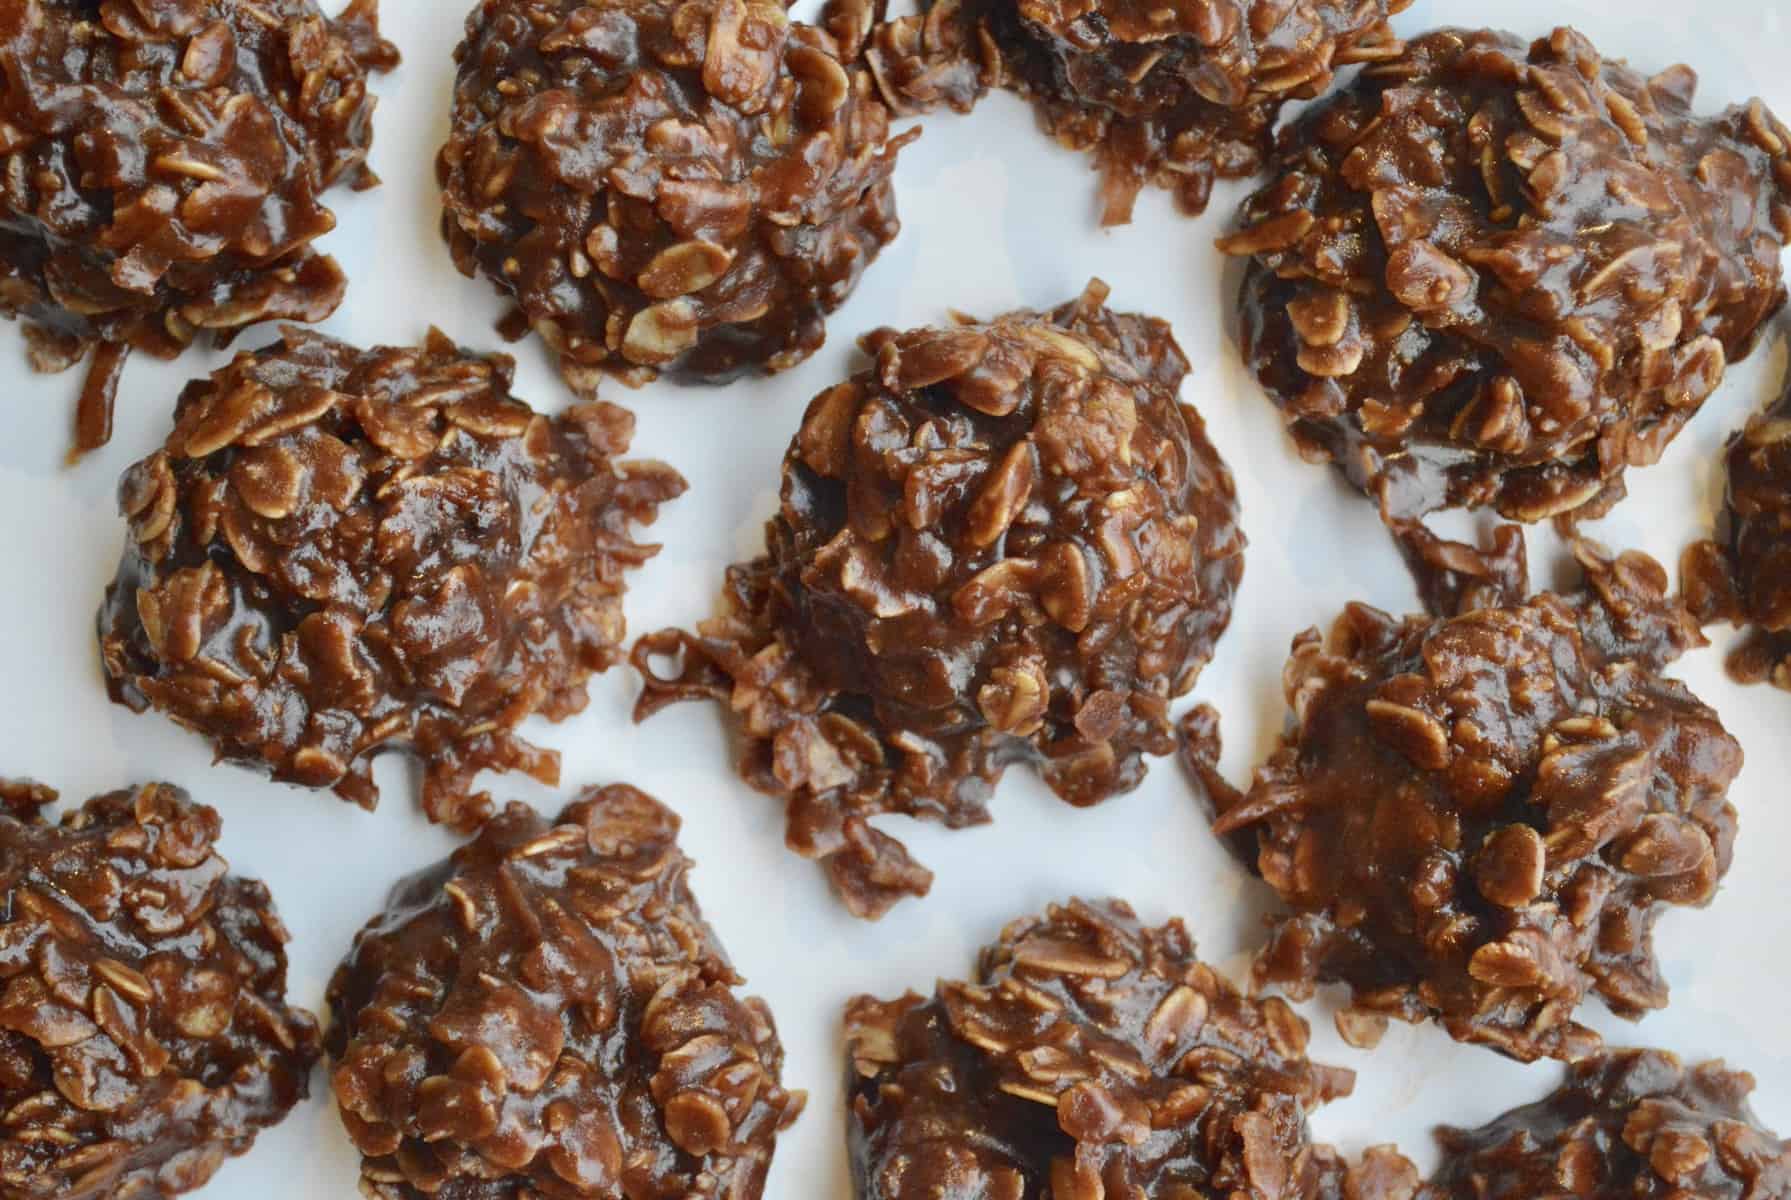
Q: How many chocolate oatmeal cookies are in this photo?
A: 12